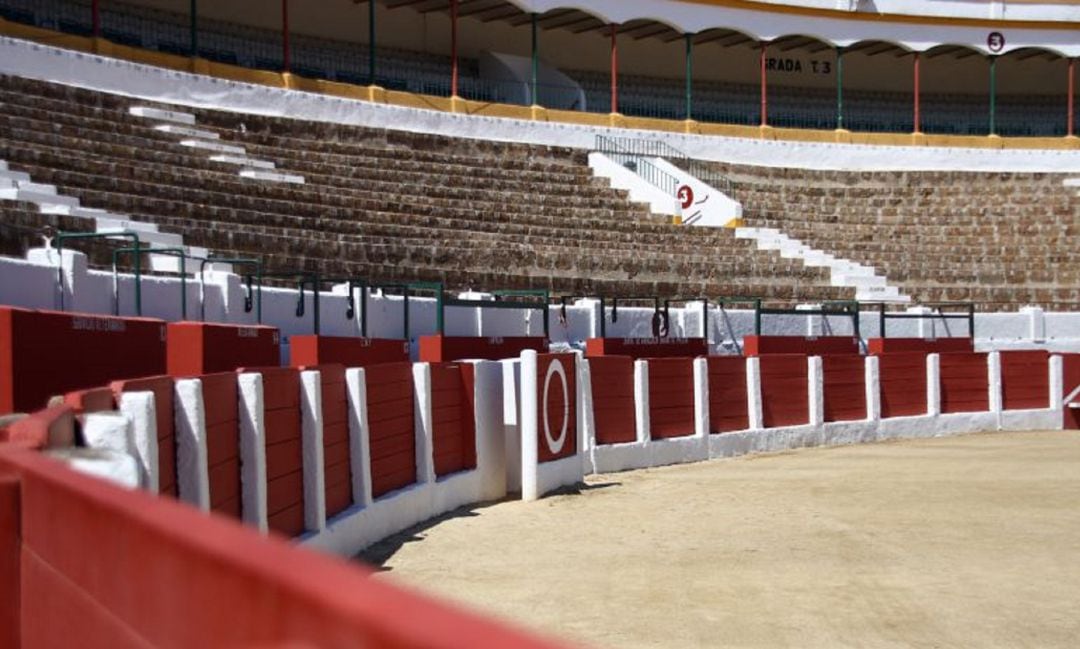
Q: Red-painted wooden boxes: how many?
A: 7